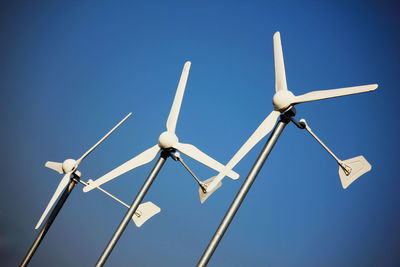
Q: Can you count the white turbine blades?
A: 9